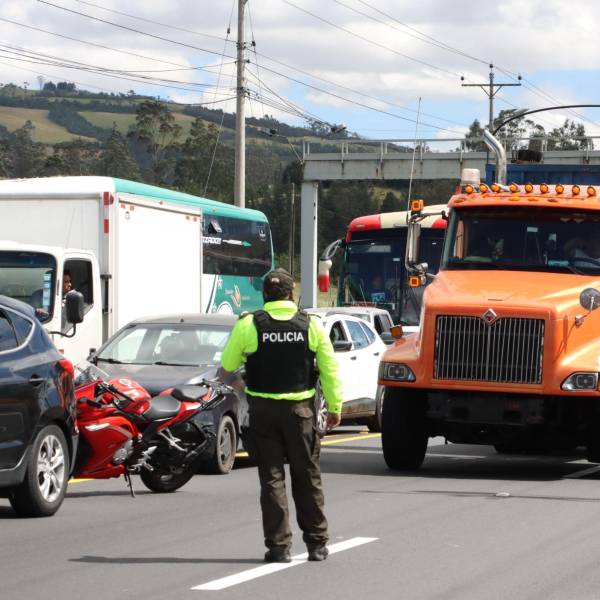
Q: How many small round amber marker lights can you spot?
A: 9